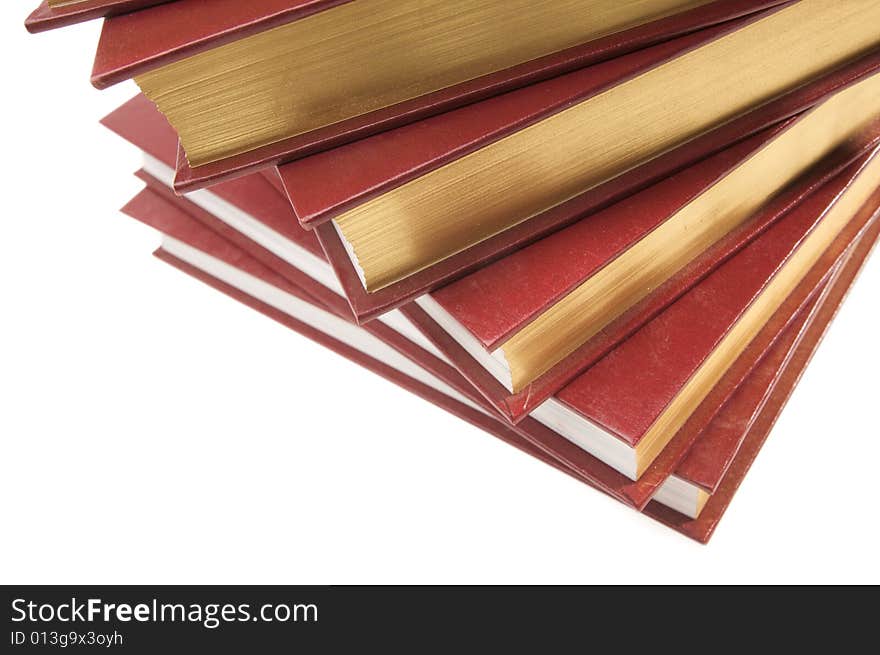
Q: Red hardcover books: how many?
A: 6